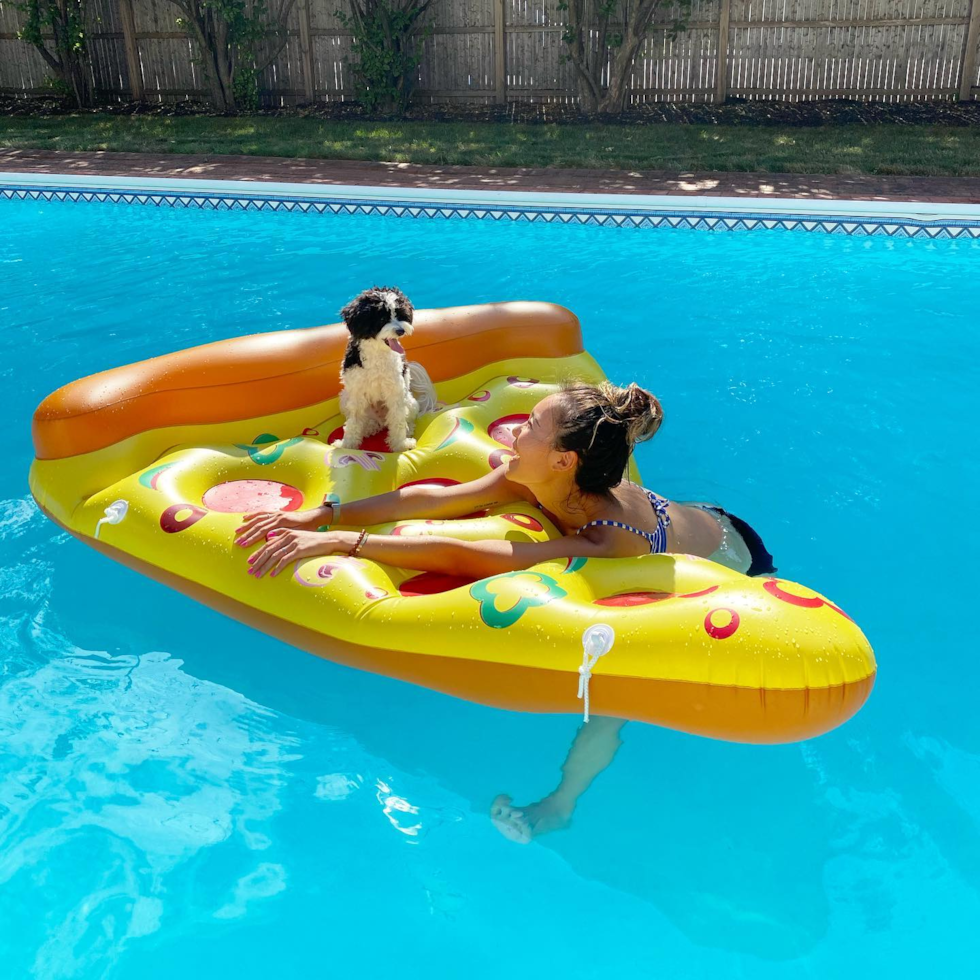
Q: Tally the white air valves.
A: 2